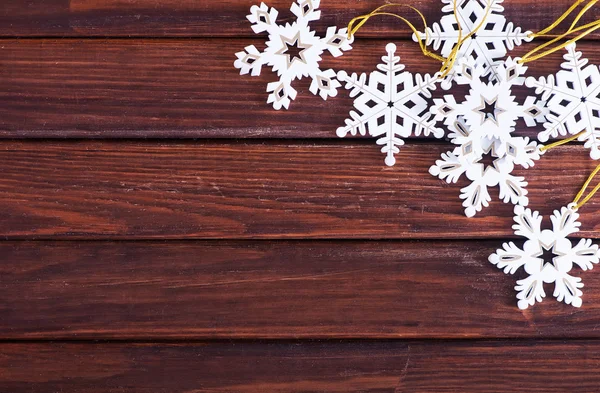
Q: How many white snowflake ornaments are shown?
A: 7